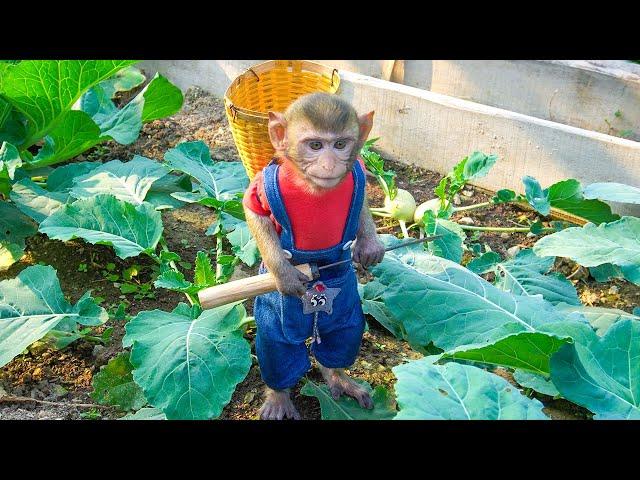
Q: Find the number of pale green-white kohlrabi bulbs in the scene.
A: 2